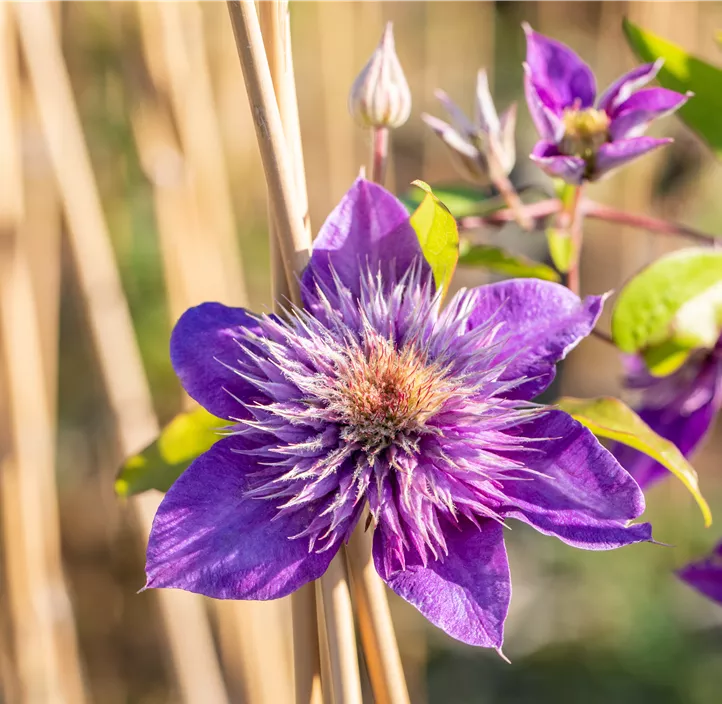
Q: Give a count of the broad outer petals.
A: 6